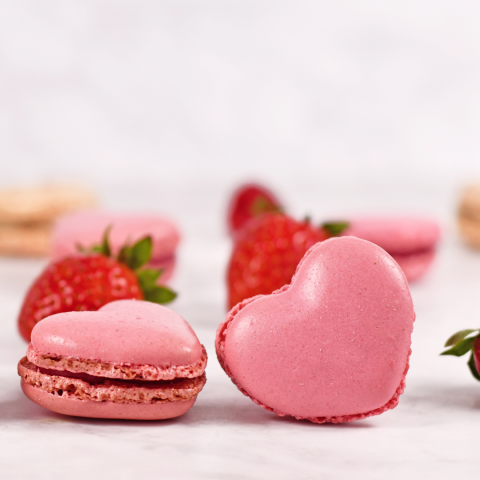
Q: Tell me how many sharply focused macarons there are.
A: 2